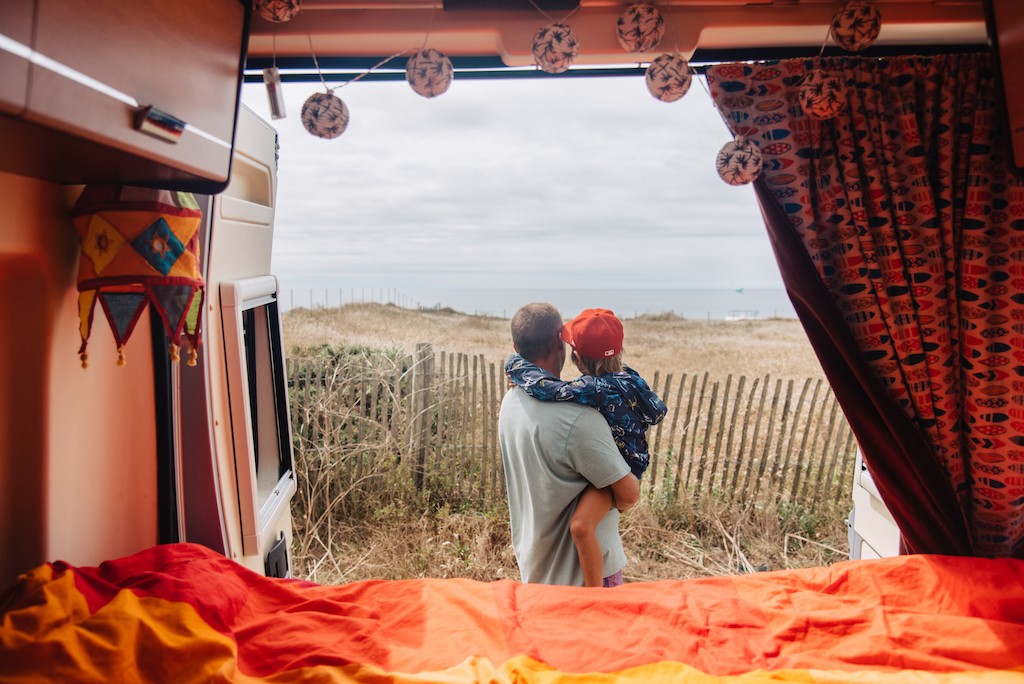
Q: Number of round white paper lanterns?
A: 9